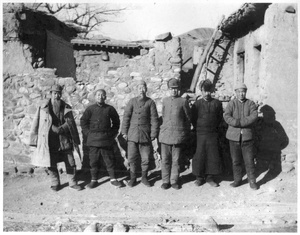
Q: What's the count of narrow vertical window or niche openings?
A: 2